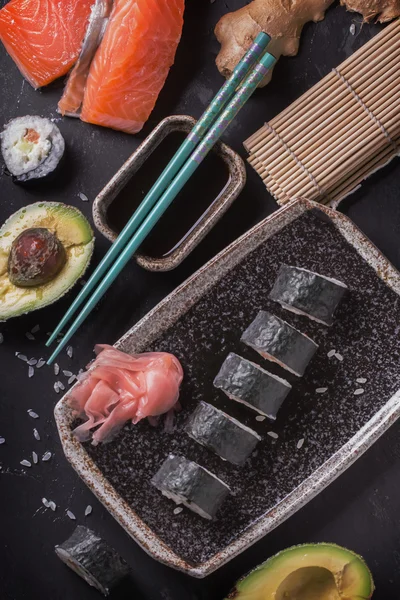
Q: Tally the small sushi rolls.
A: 7